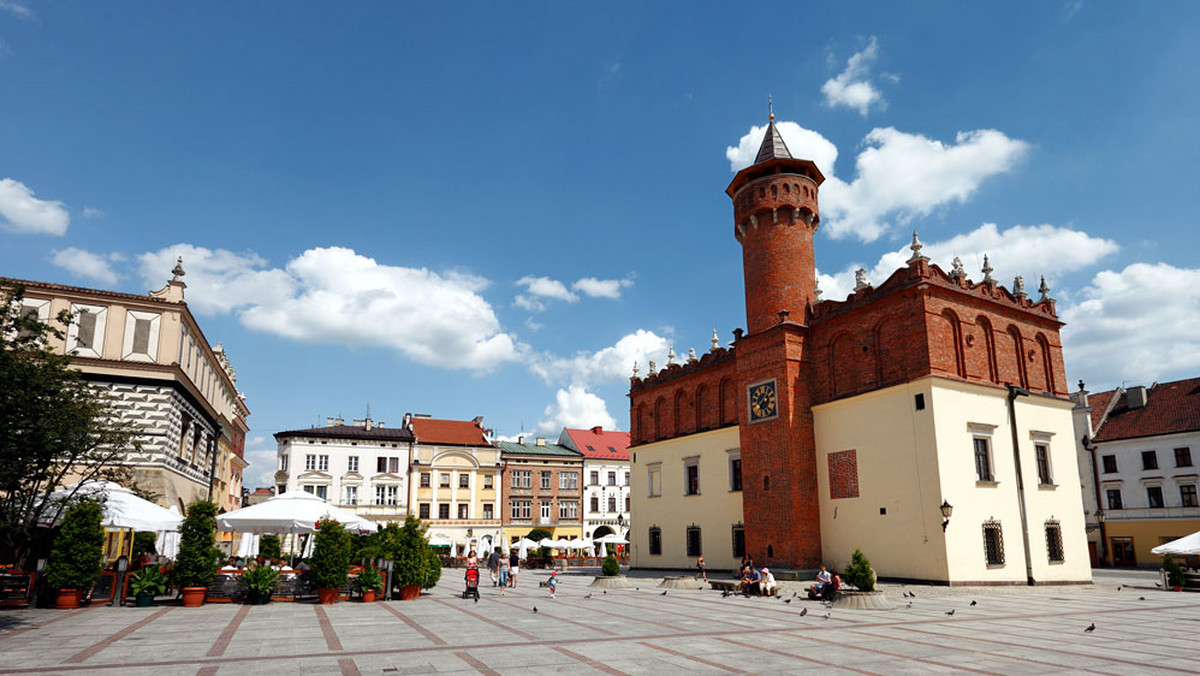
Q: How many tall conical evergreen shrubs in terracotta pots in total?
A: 4